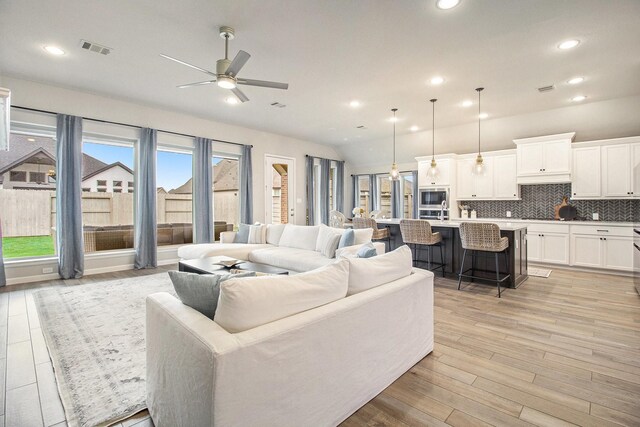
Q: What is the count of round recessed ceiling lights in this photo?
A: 12